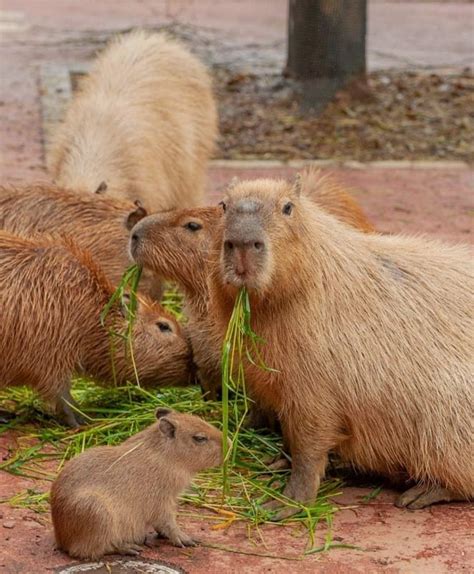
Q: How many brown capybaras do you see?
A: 6